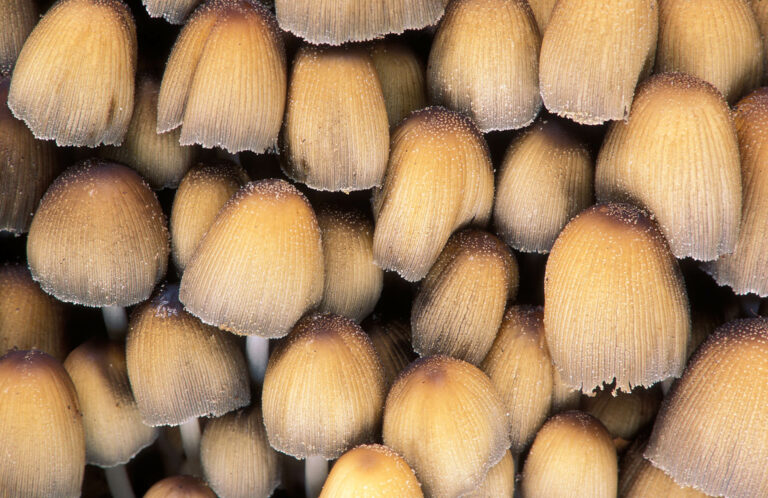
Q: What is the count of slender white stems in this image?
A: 5